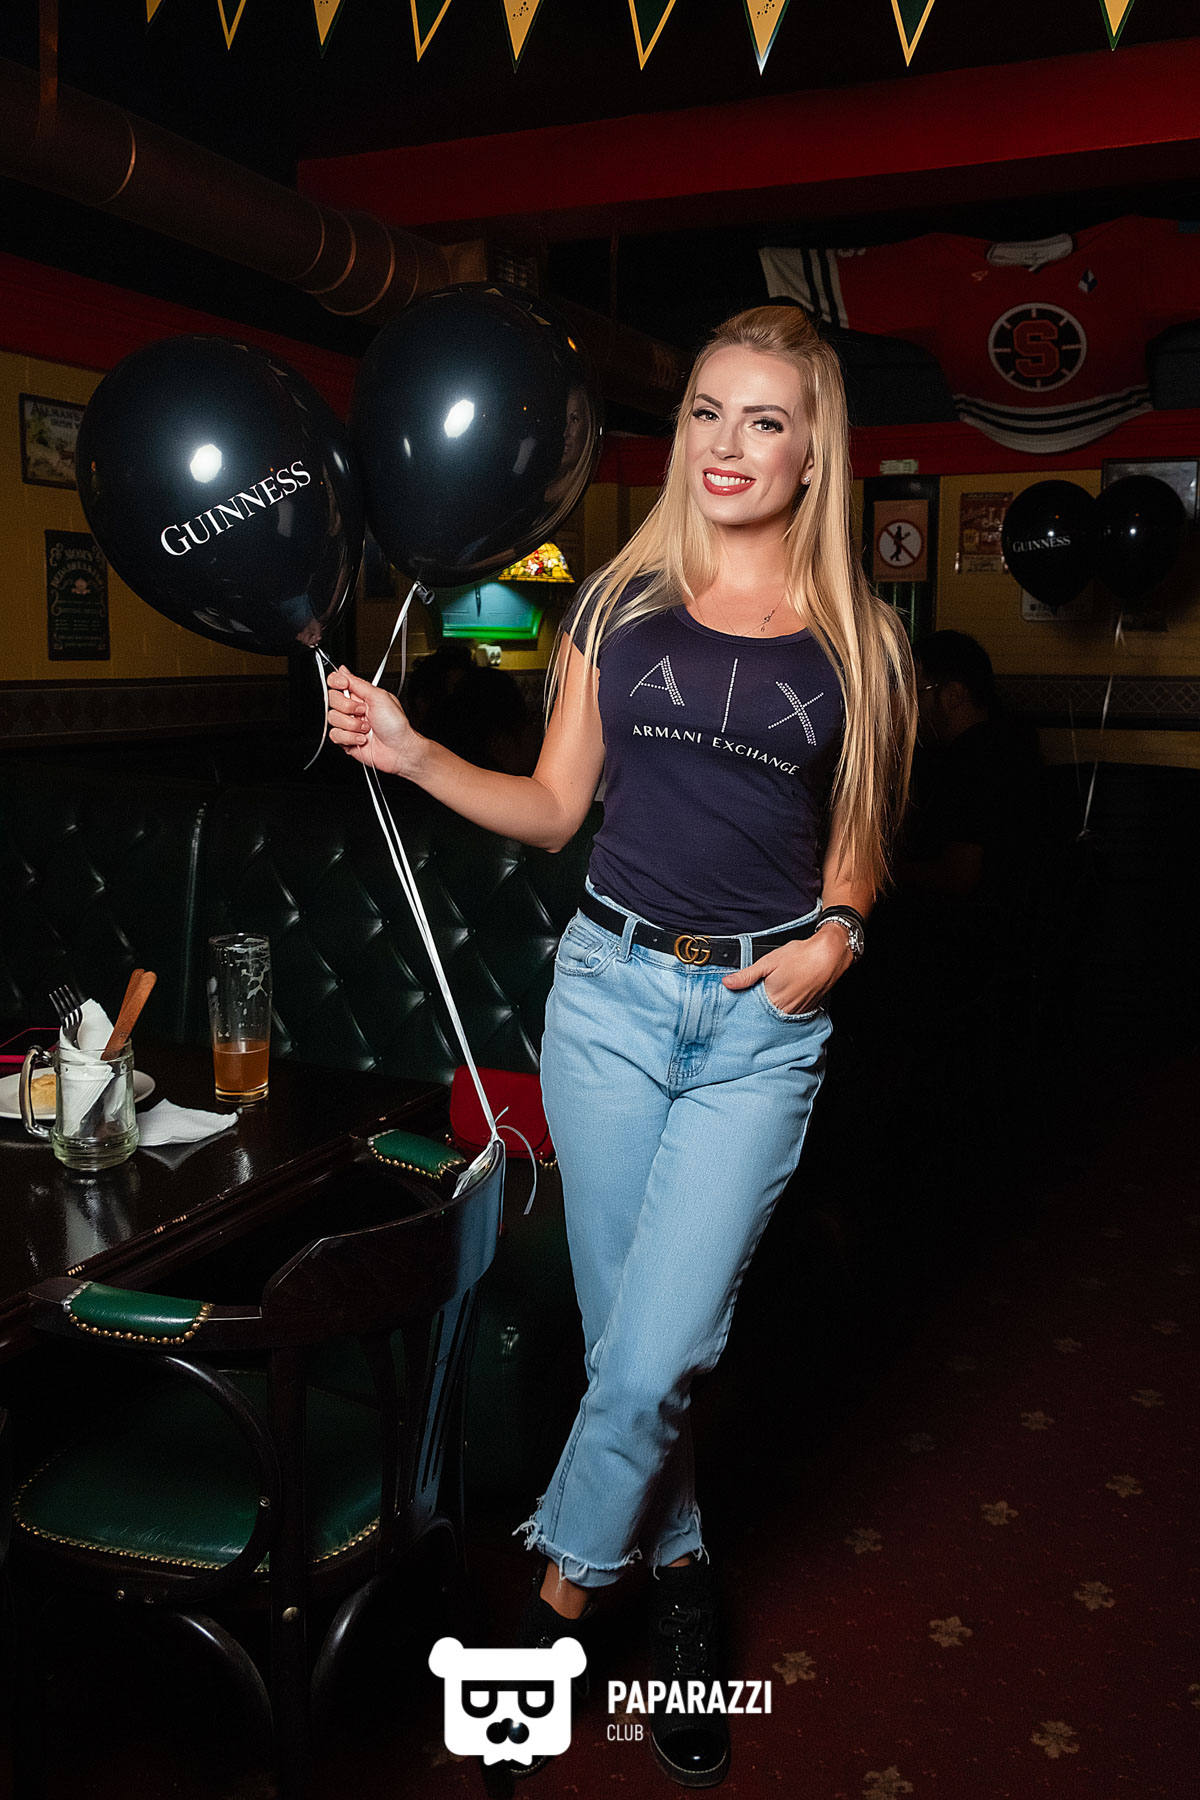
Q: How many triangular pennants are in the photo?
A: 9